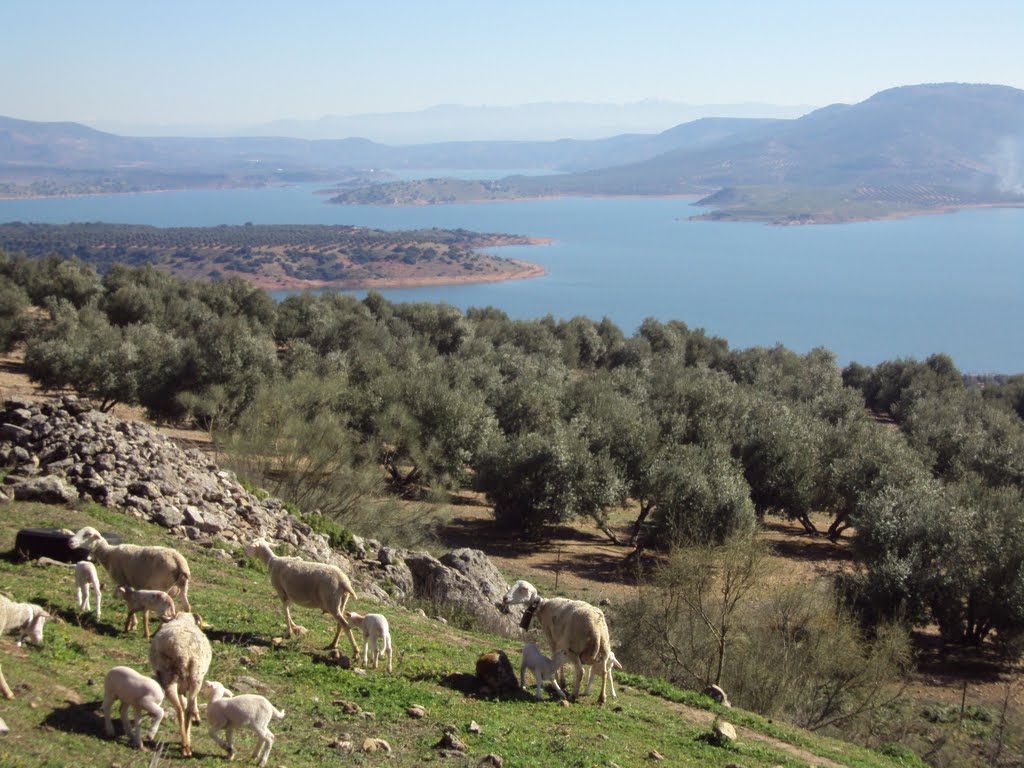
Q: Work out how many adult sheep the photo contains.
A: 5